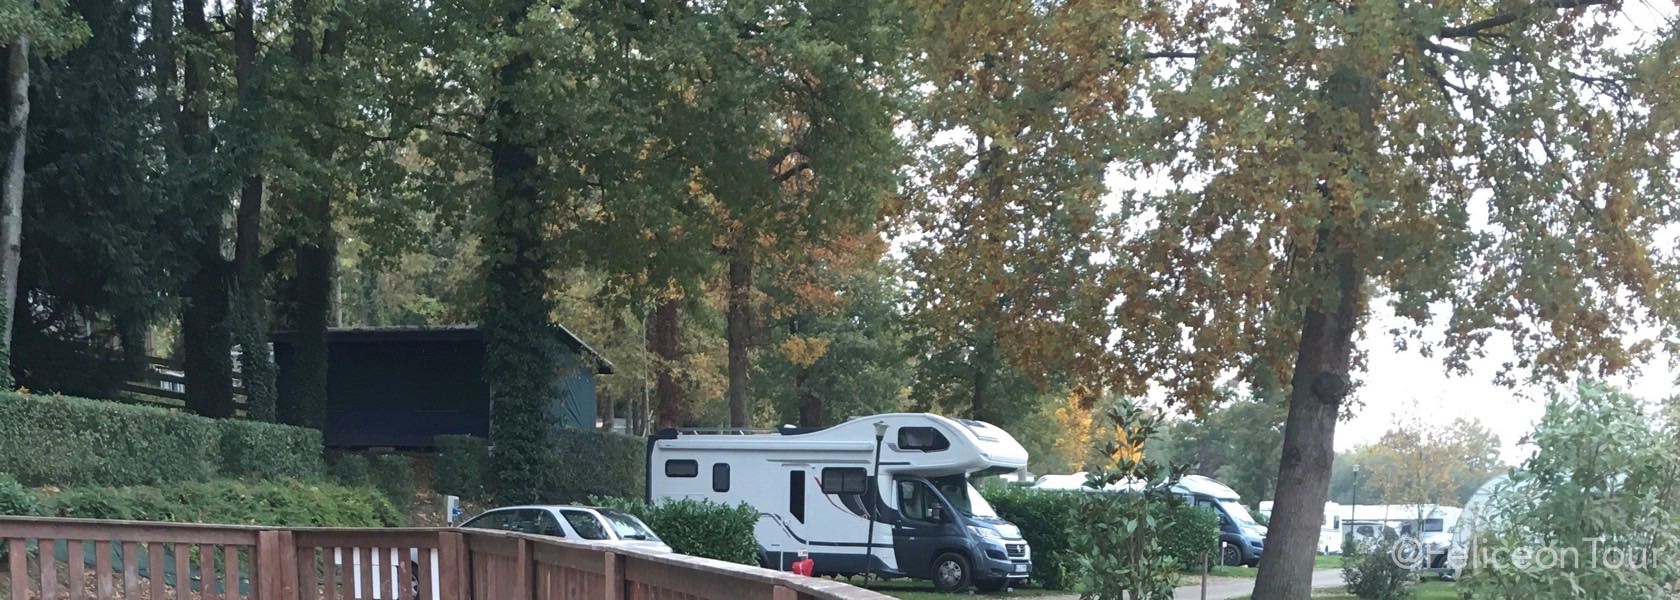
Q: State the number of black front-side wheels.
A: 2